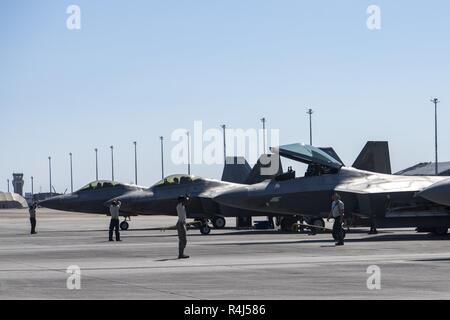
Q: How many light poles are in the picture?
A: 13